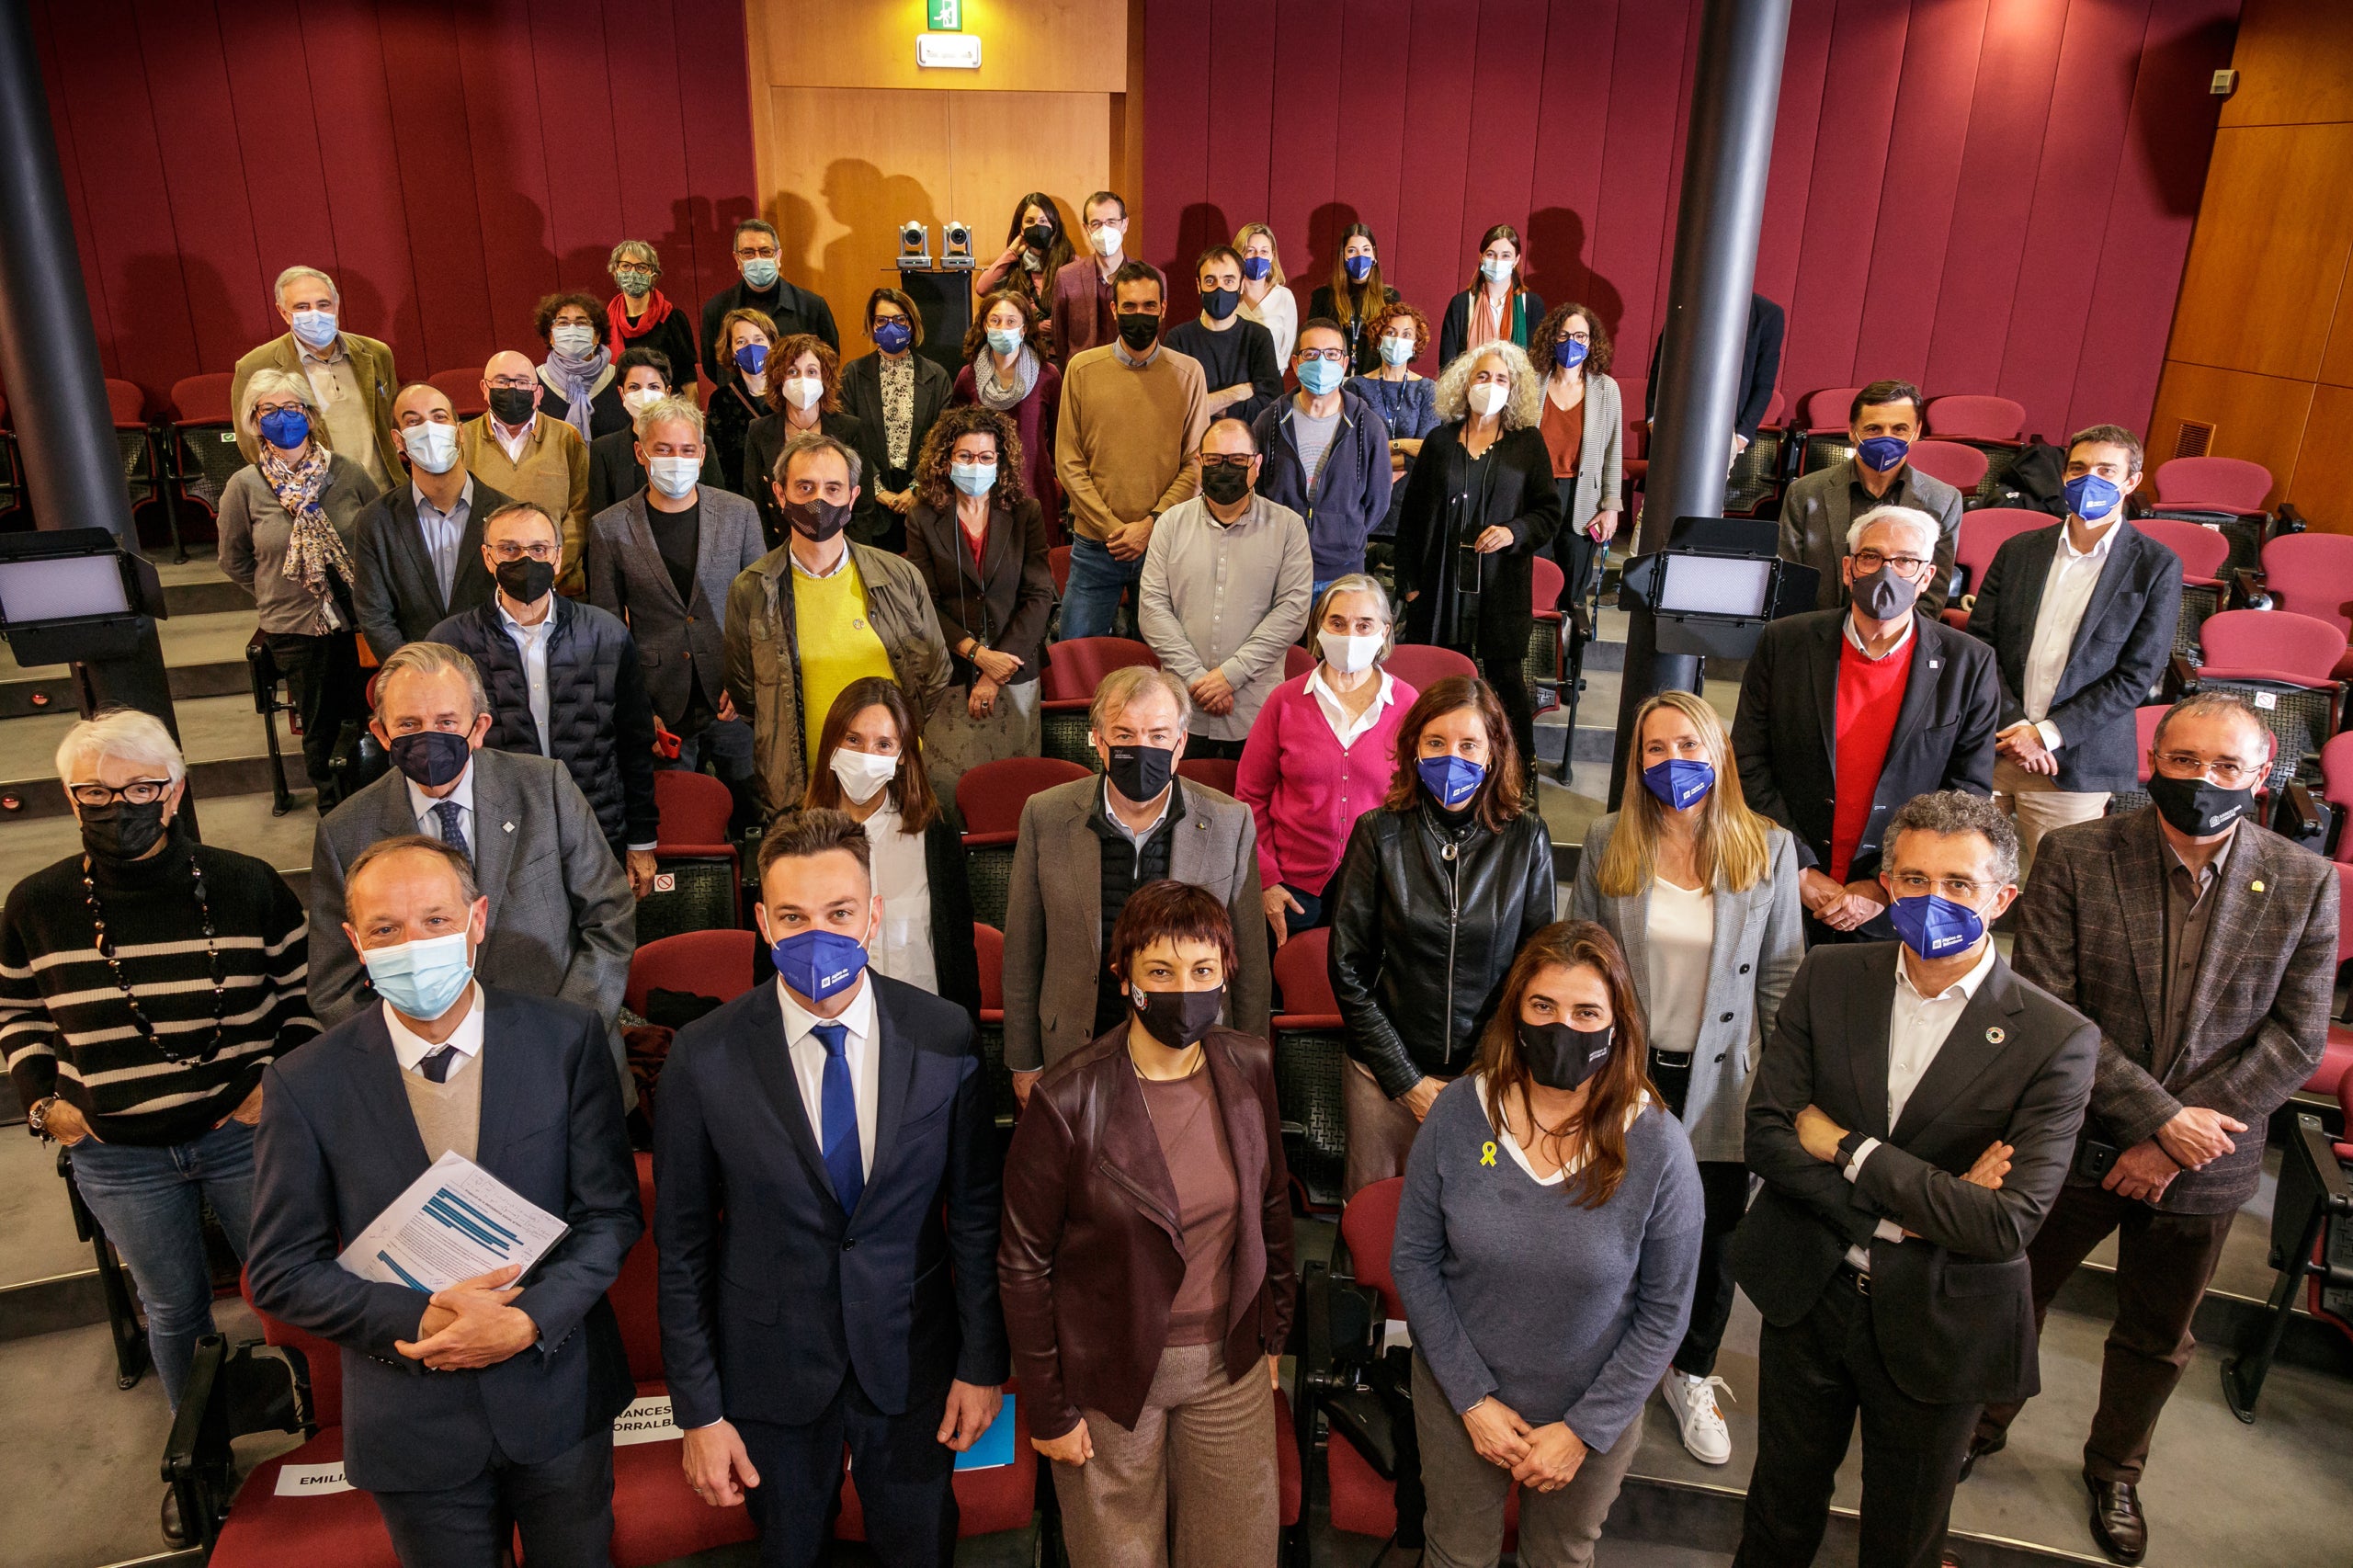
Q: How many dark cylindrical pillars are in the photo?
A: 2